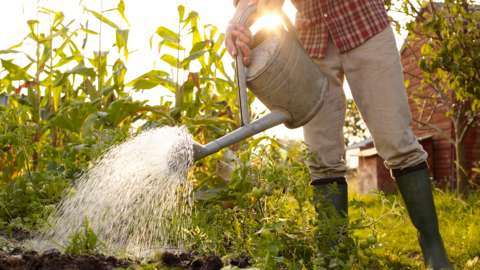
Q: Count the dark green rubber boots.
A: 2